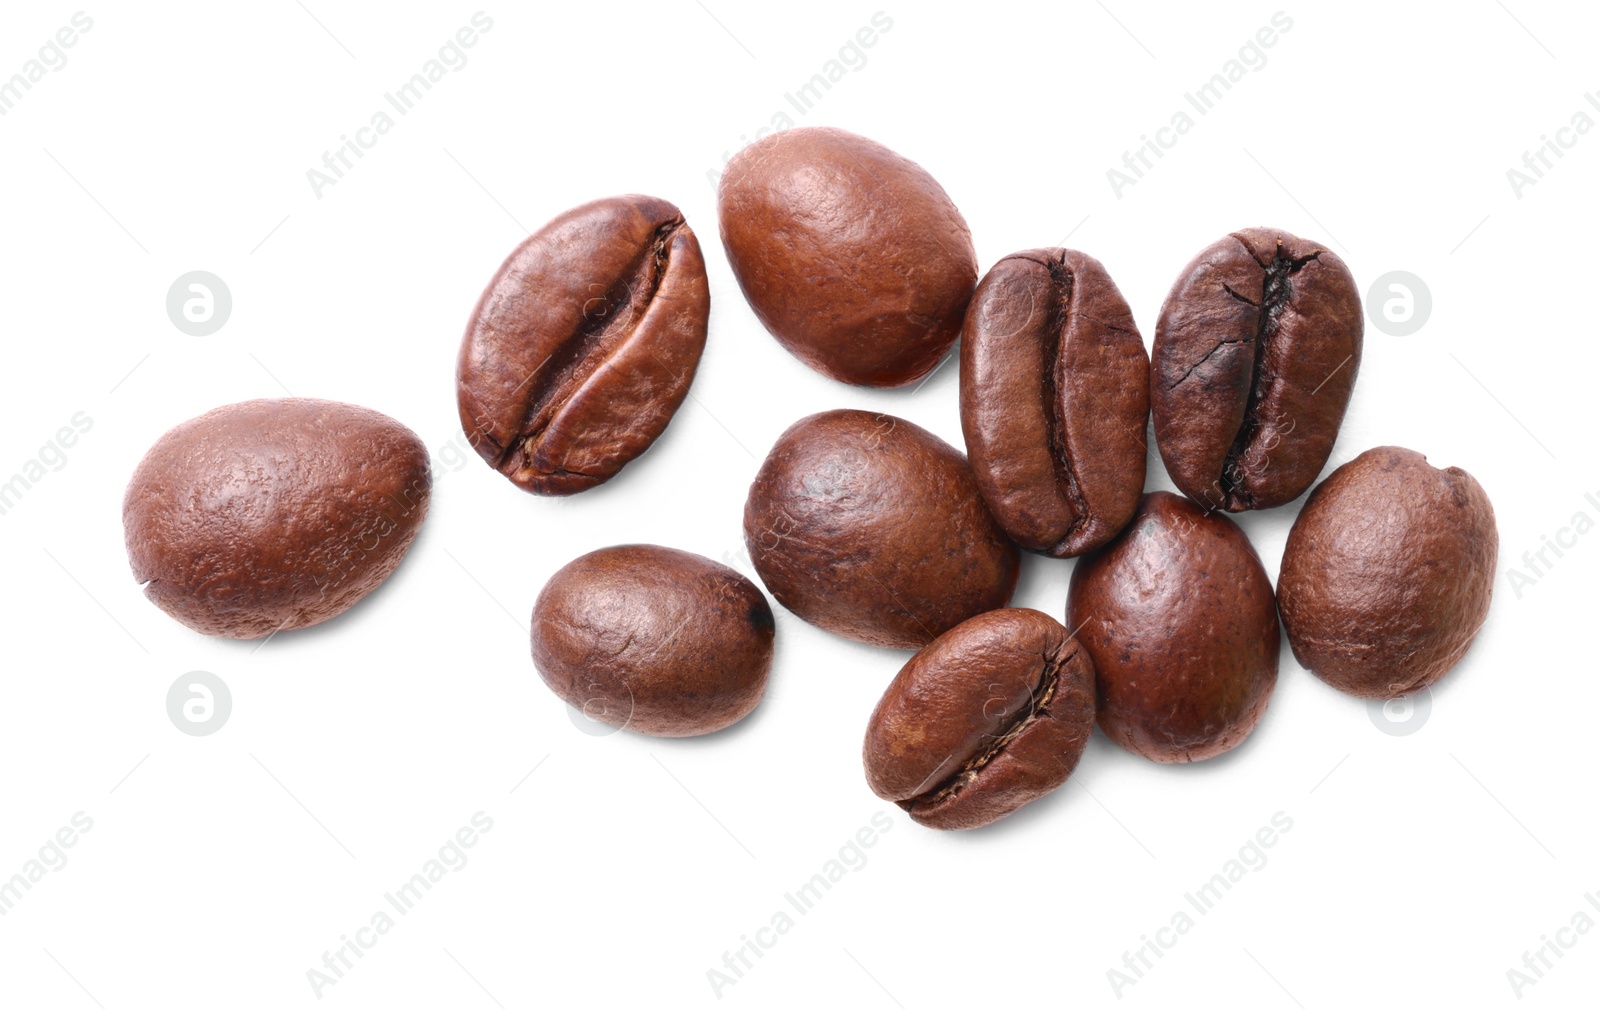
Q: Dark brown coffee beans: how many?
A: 10